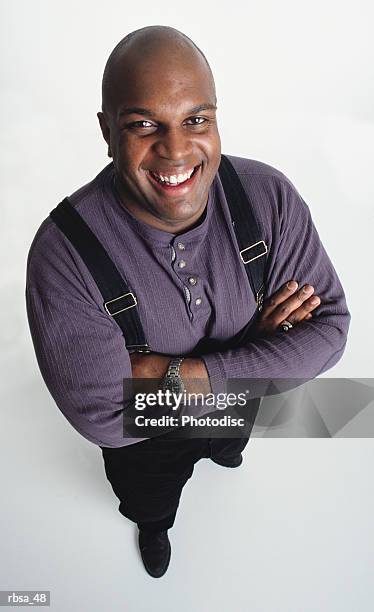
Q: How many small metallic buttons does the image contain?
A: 4